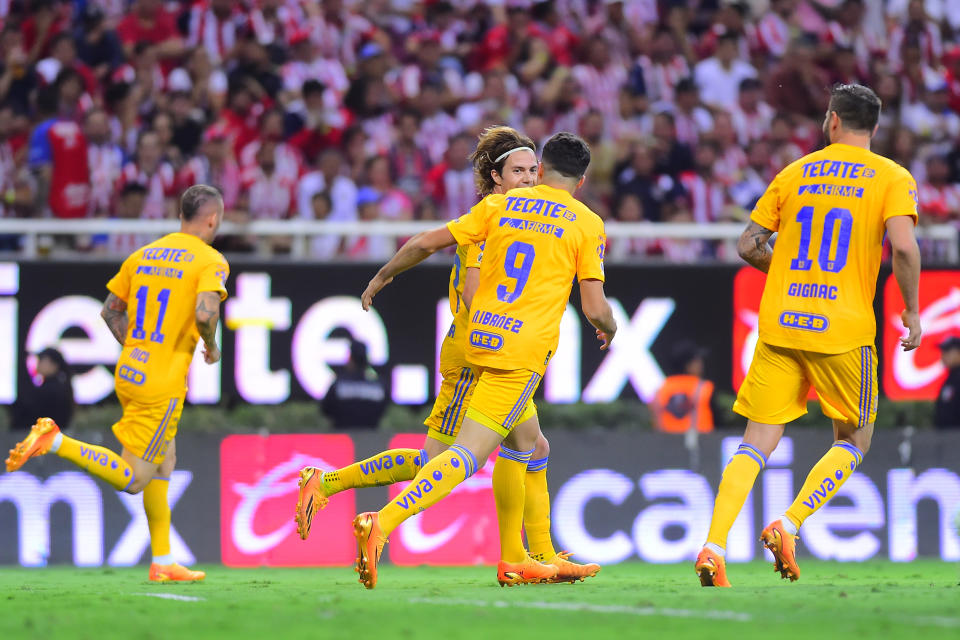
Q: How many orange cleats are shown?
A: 8